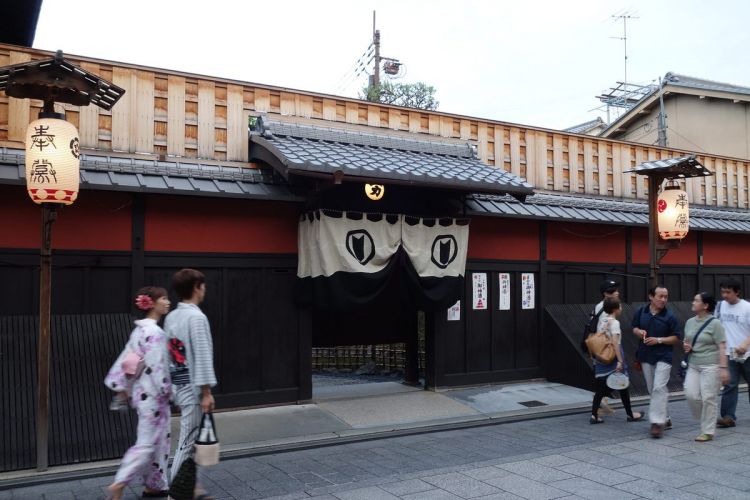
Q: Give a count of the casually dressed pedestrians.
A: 5